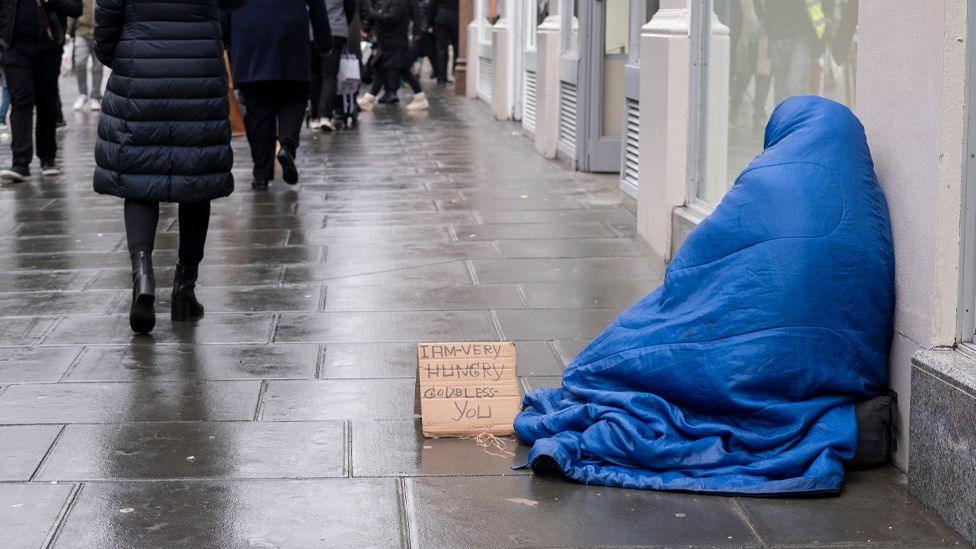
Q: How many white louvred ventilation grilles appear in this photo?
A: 4